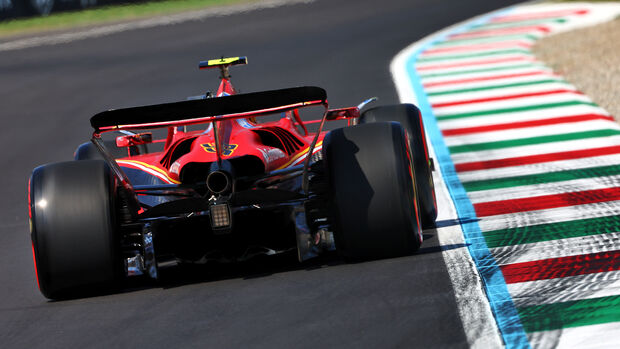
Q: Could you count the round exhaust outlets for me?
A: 1